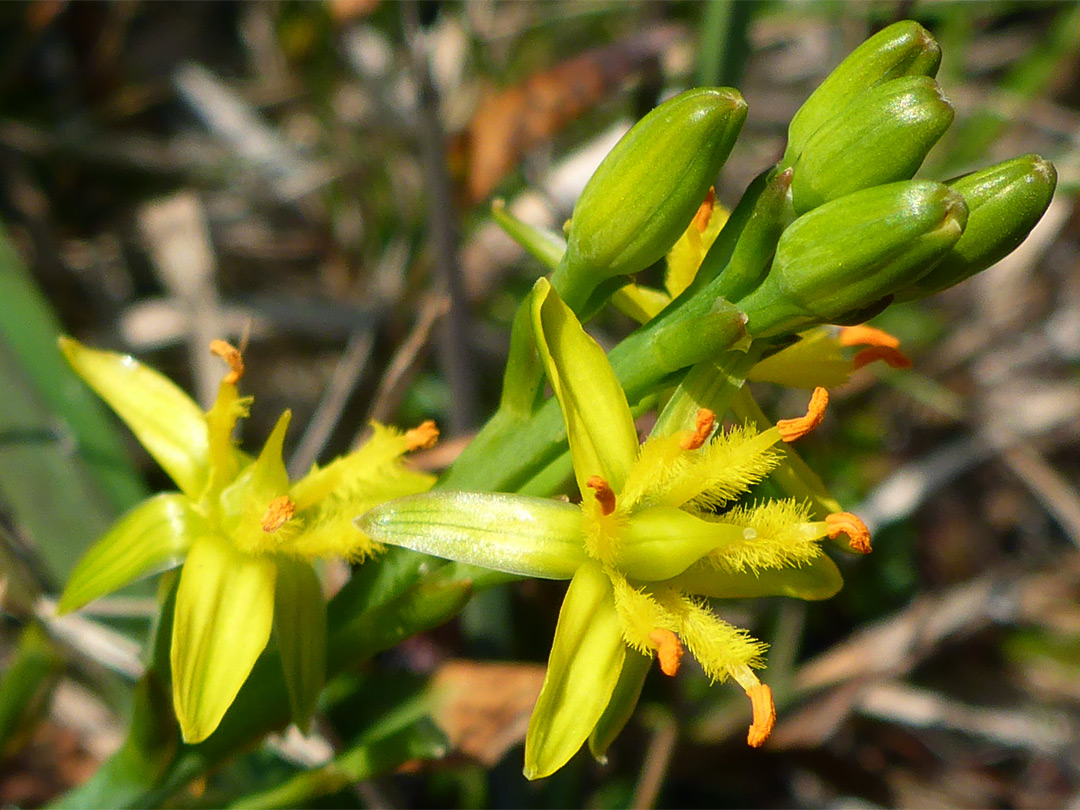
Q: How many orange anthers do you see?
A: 12